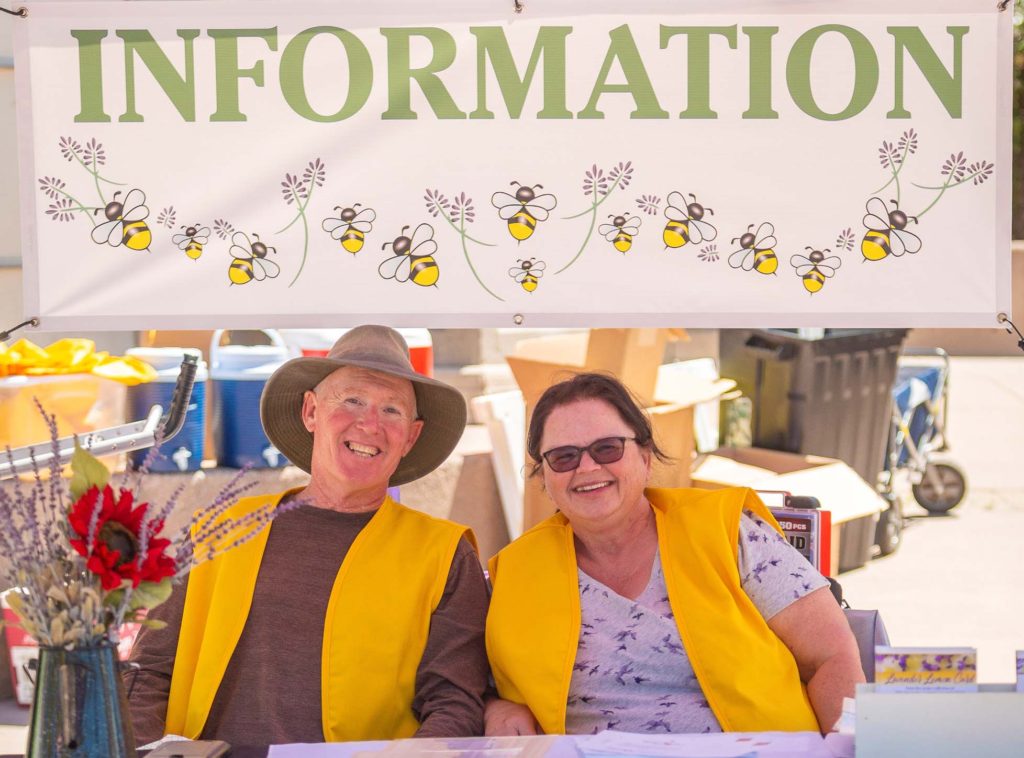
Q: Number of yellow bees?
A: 12